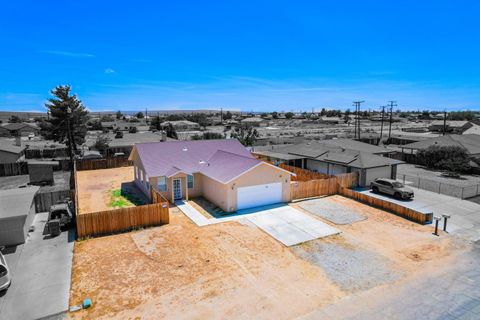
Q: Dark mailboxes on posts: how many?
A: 2